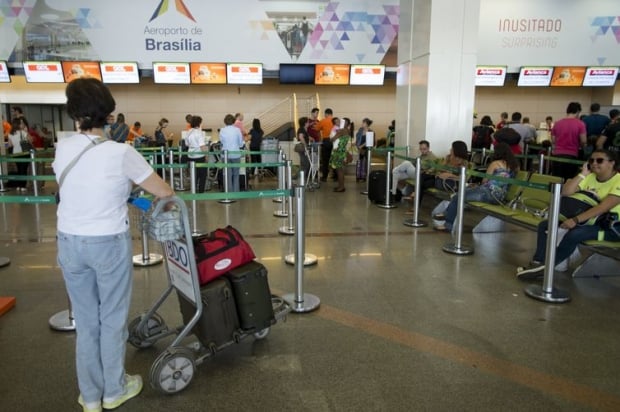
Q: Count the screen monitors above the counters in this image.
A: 14